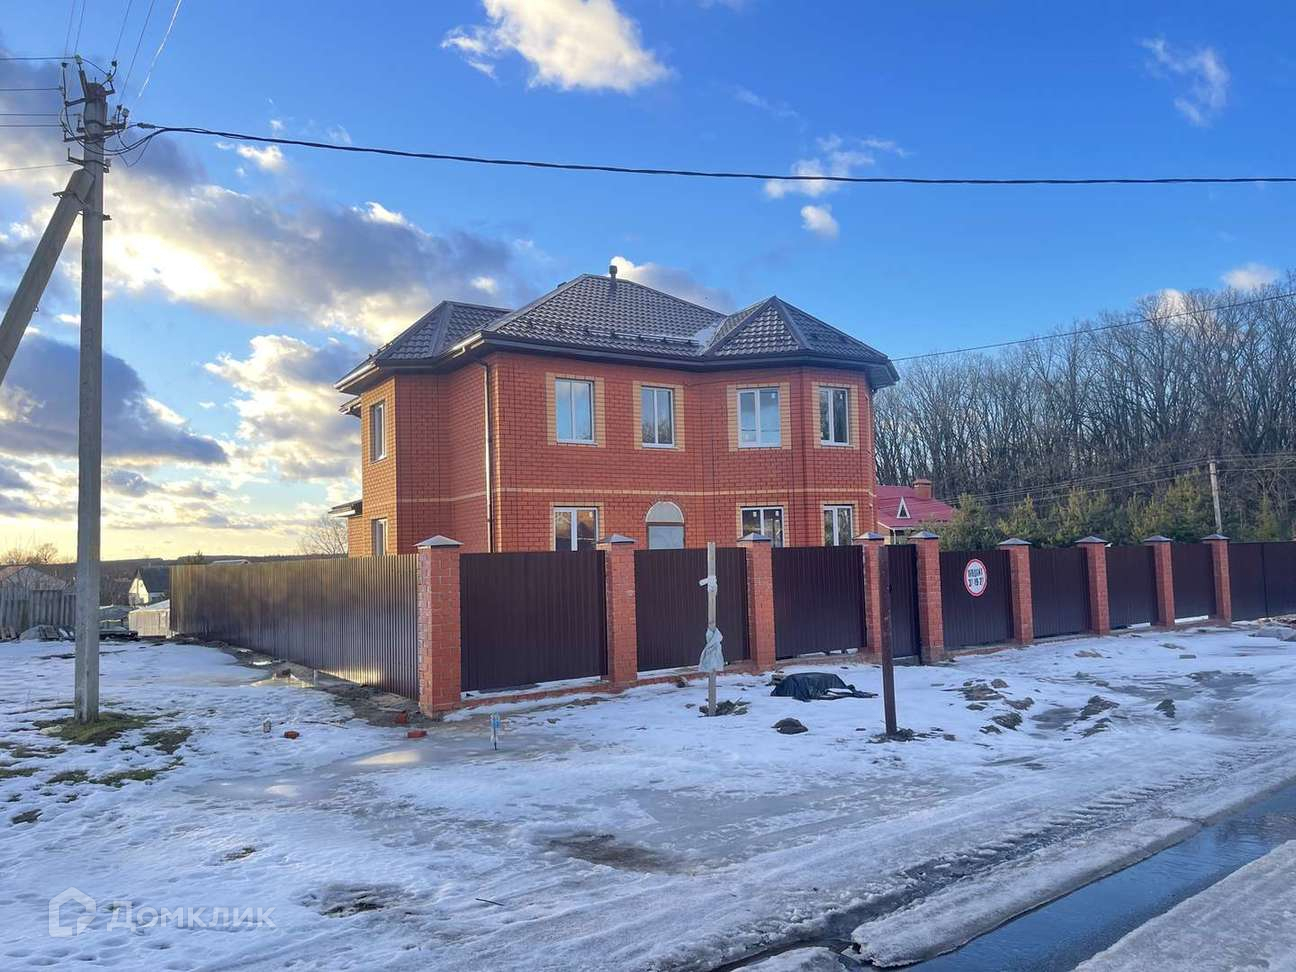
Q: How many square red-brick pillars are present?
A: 9